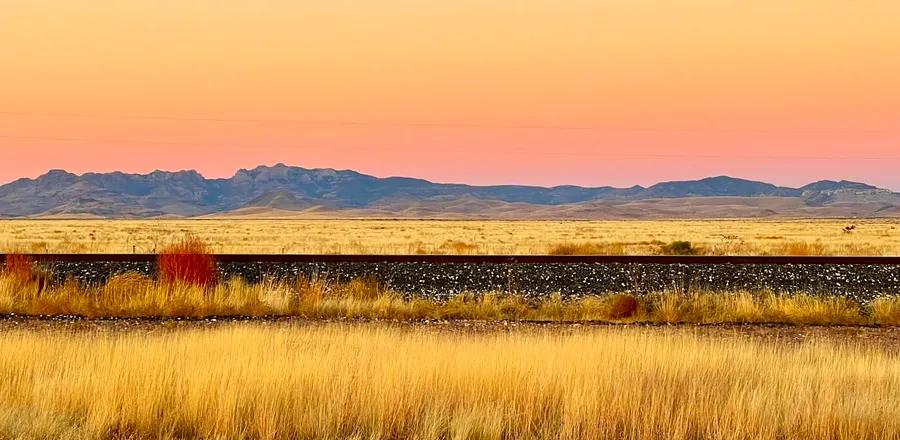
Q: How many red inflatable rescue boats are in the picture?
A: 0